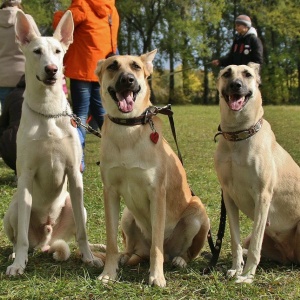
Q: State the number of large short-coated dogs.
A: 3